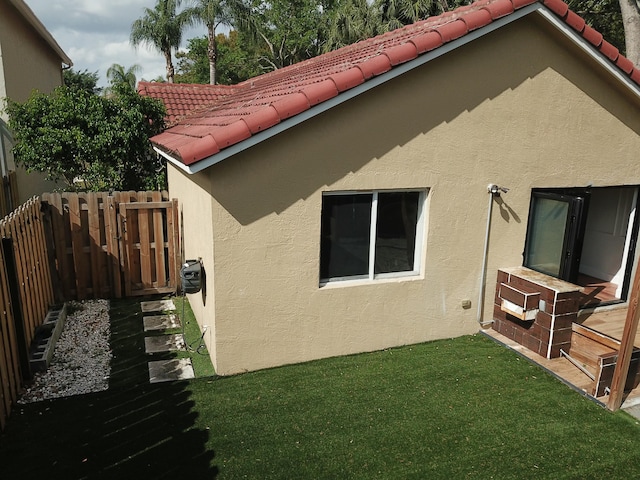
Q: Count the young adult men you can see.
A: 0